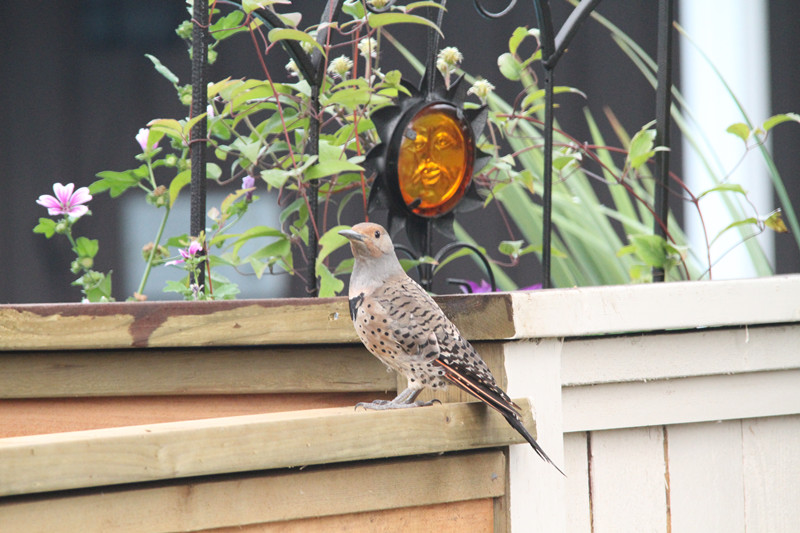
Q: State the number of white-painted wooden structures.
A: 1